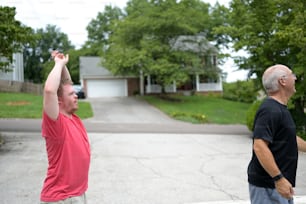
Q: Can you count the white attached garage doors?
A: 1